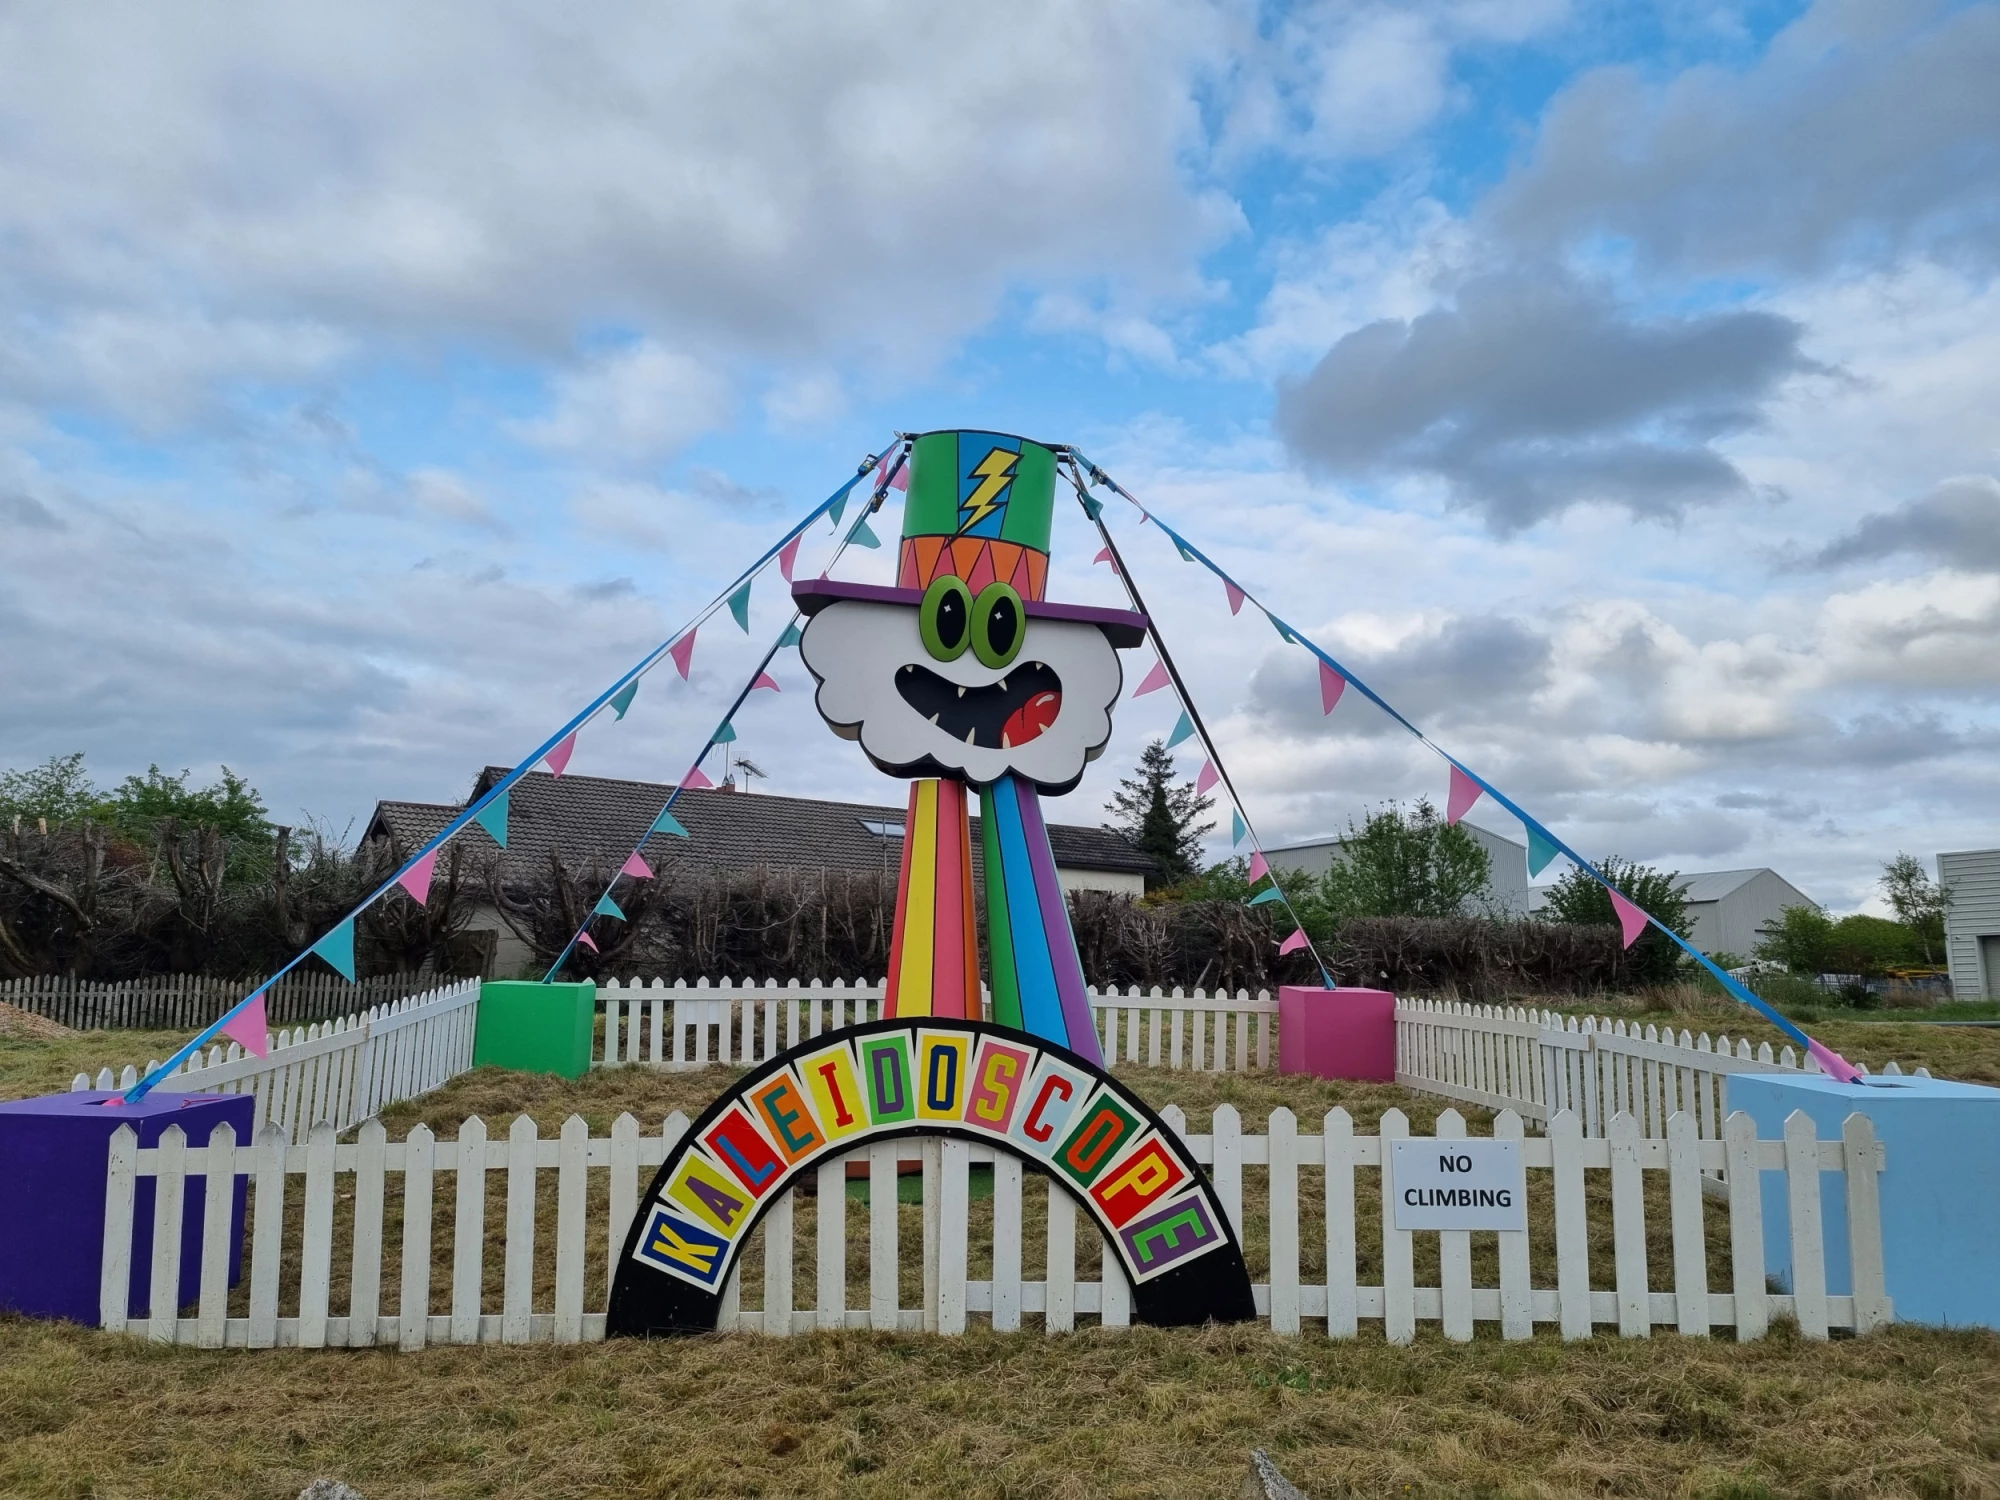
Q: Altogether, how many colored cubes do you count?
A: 4